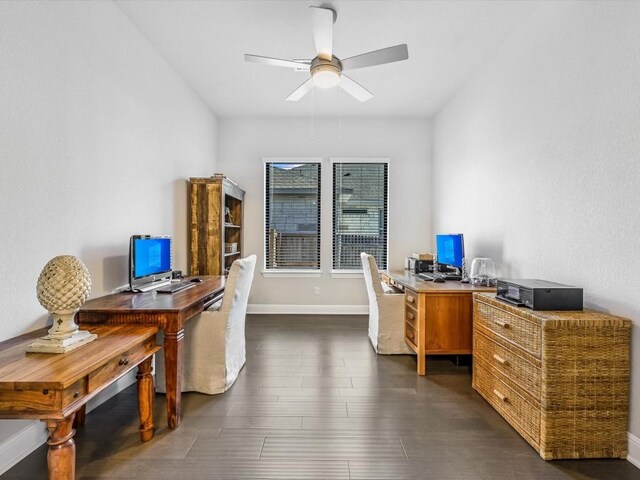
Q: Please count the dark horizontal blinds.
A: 2